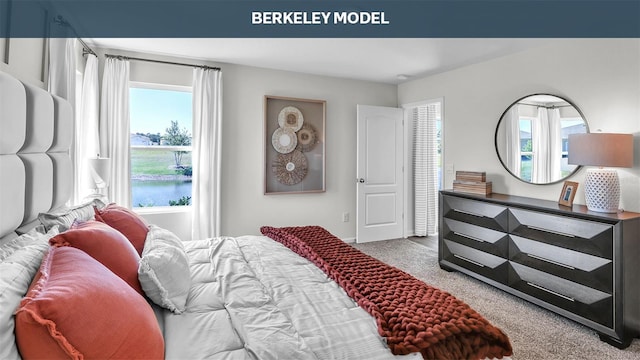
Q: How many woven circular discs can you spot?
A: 4